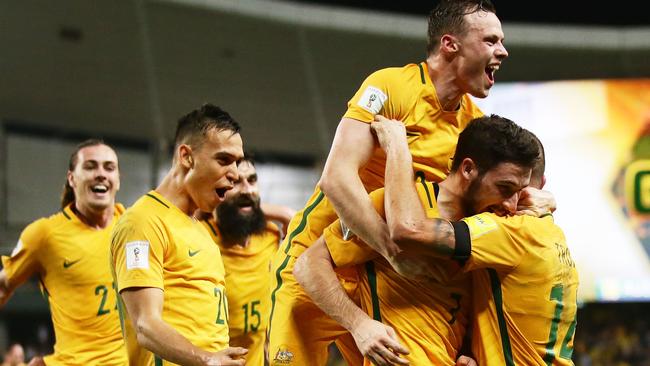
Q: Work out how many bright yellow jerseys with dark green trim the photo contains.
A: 6